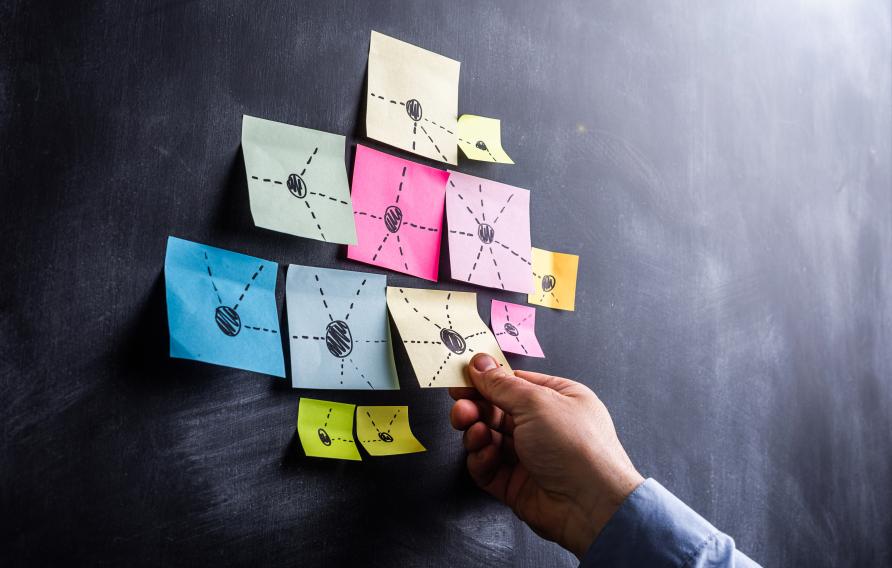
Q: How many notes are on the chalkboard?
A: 12